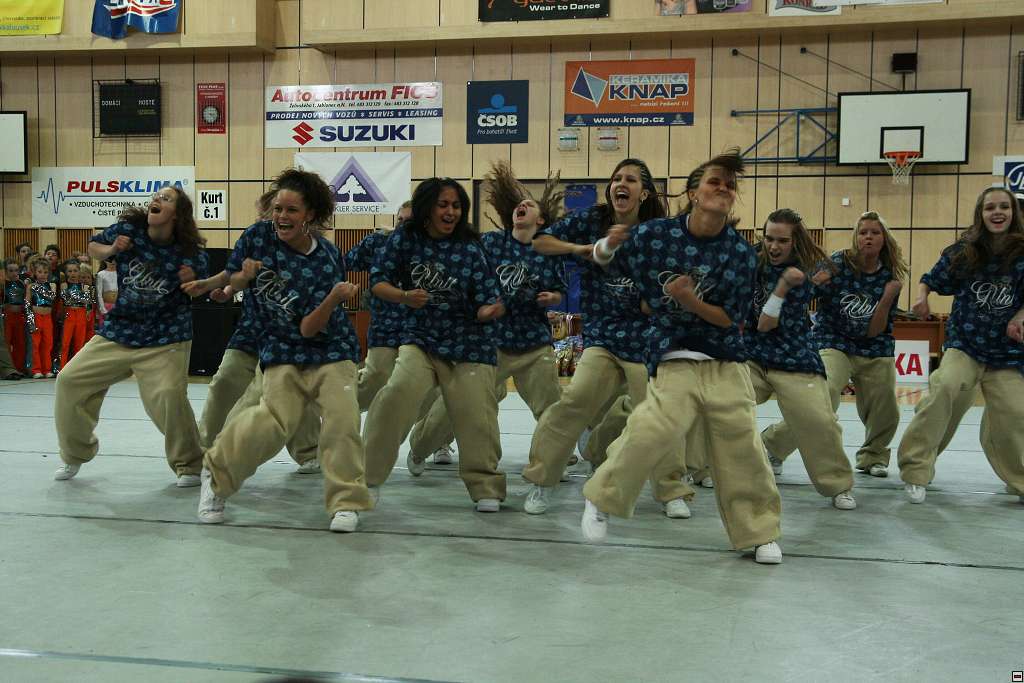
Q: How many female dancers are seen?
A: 11